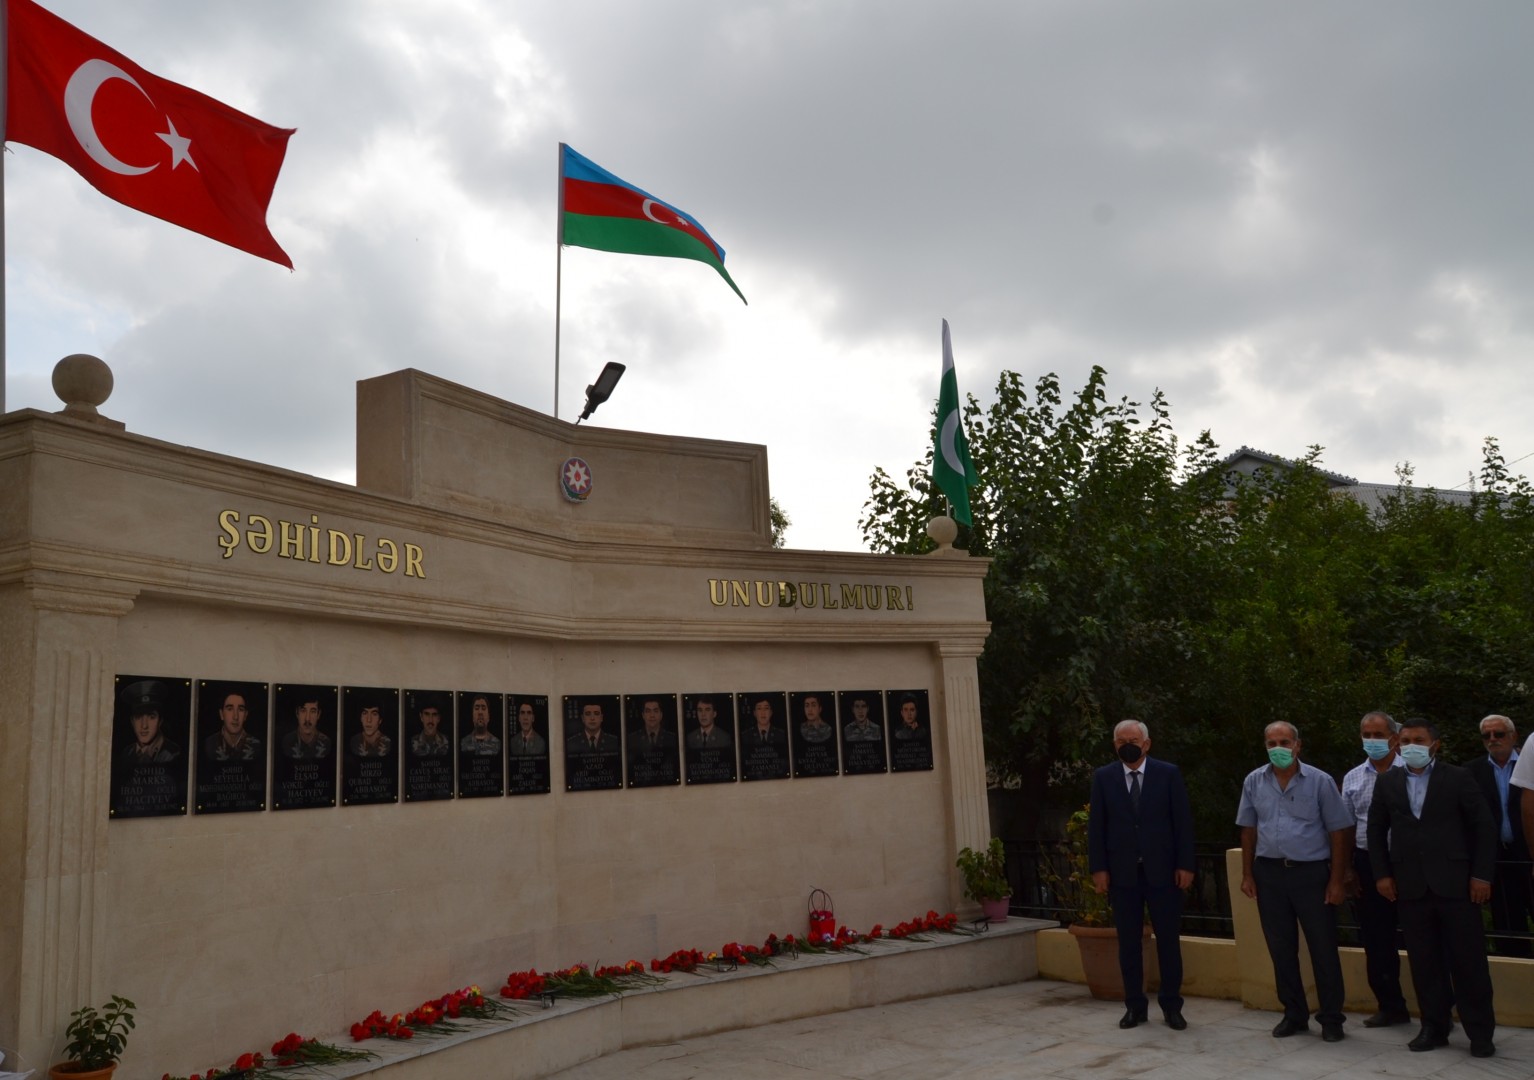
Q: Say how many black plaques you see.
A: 14